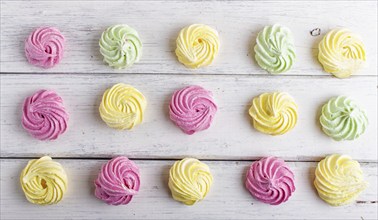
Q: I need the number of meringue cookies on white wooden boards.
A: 15